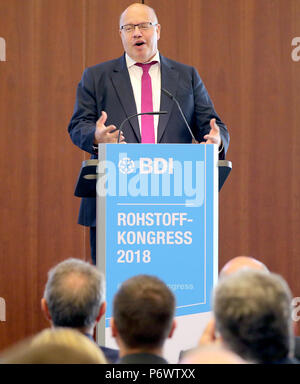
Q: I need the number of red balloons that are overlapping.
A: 0